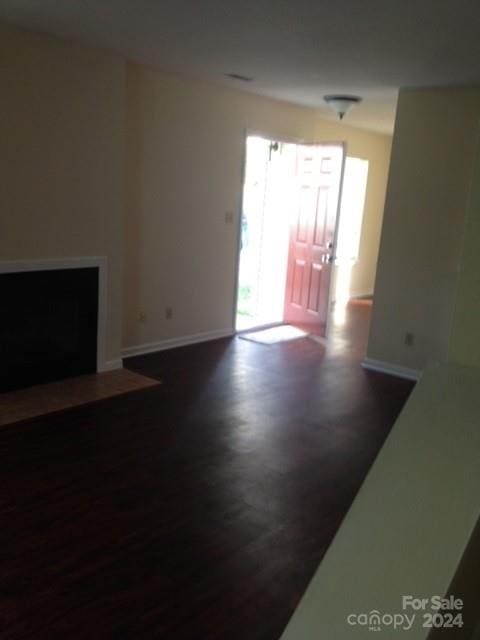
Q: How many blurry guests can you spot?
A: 0